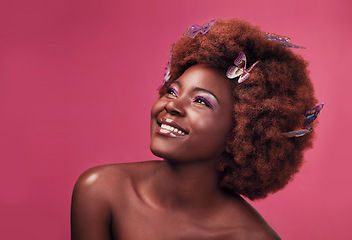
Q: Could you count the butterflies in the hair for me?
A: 5